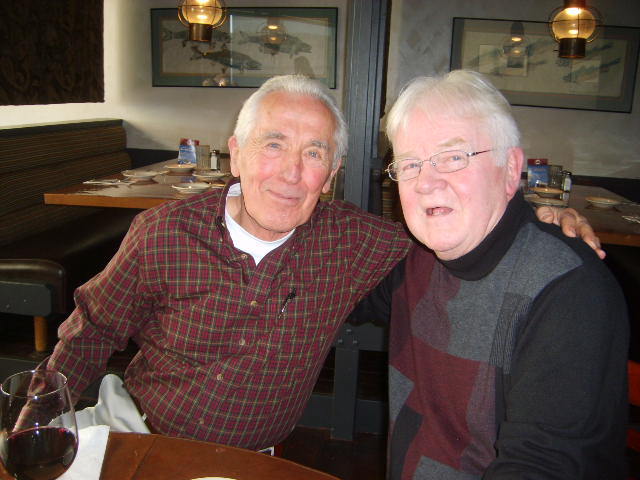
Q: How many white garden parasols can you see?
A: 0